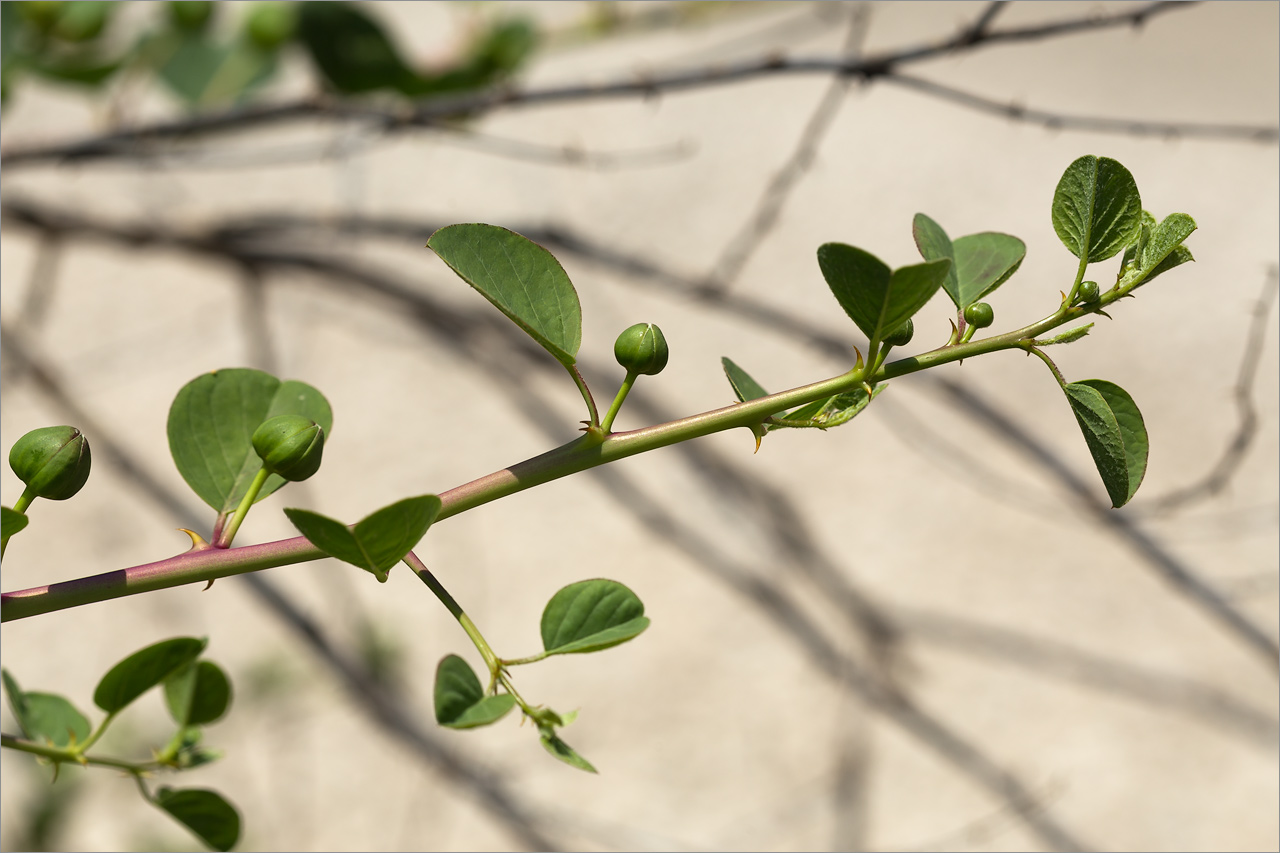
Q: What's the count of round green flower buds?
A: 6